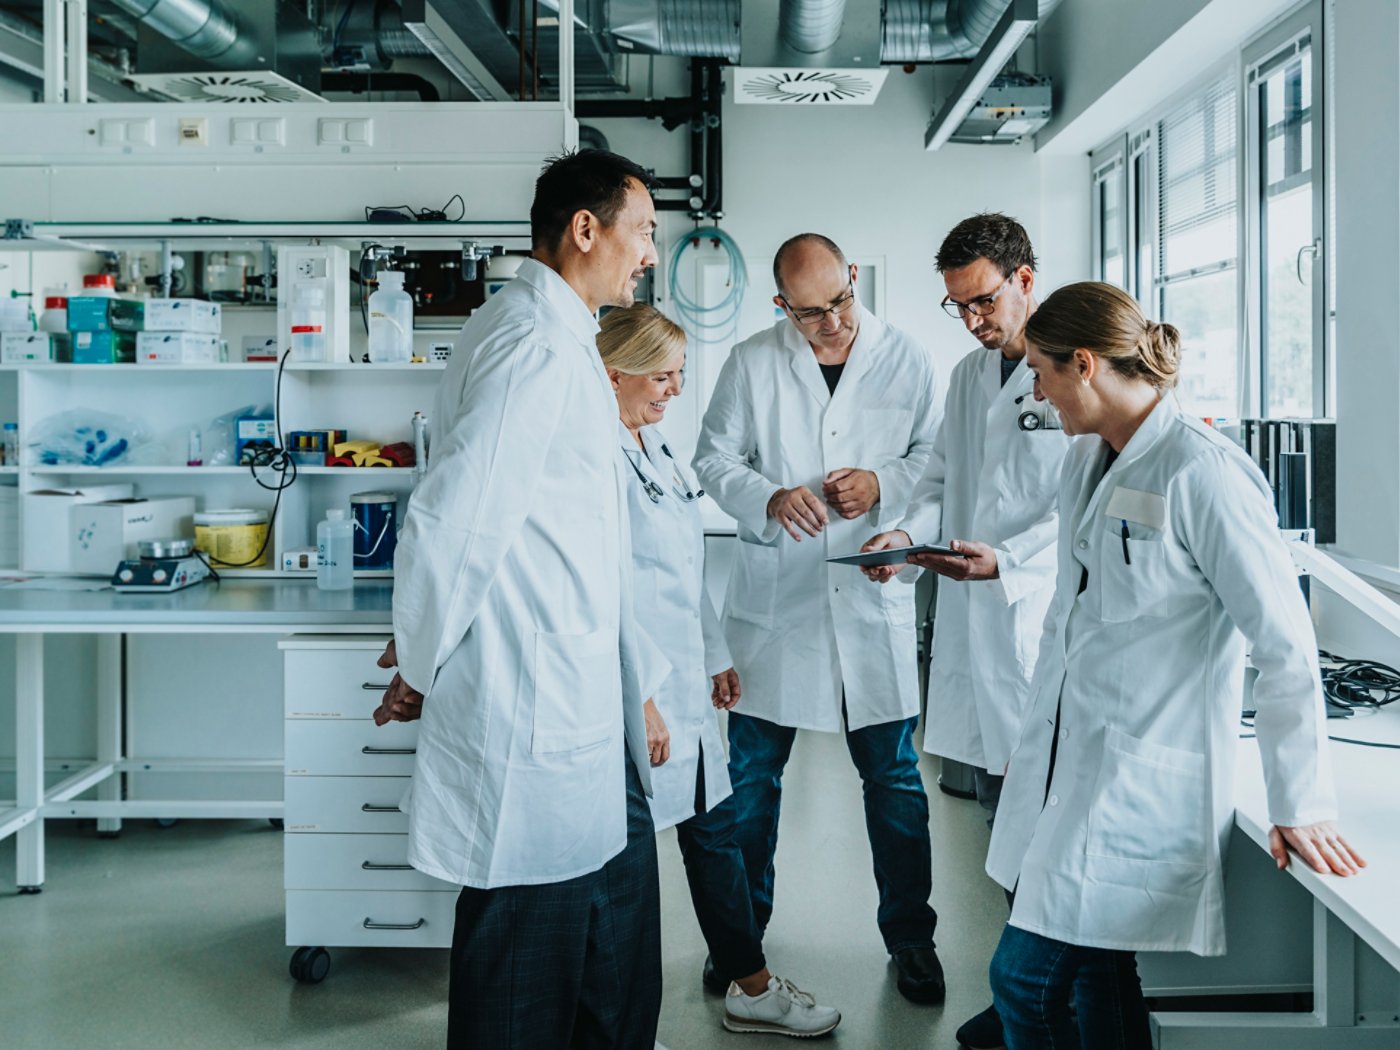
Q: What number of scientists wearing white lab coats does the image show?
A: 5